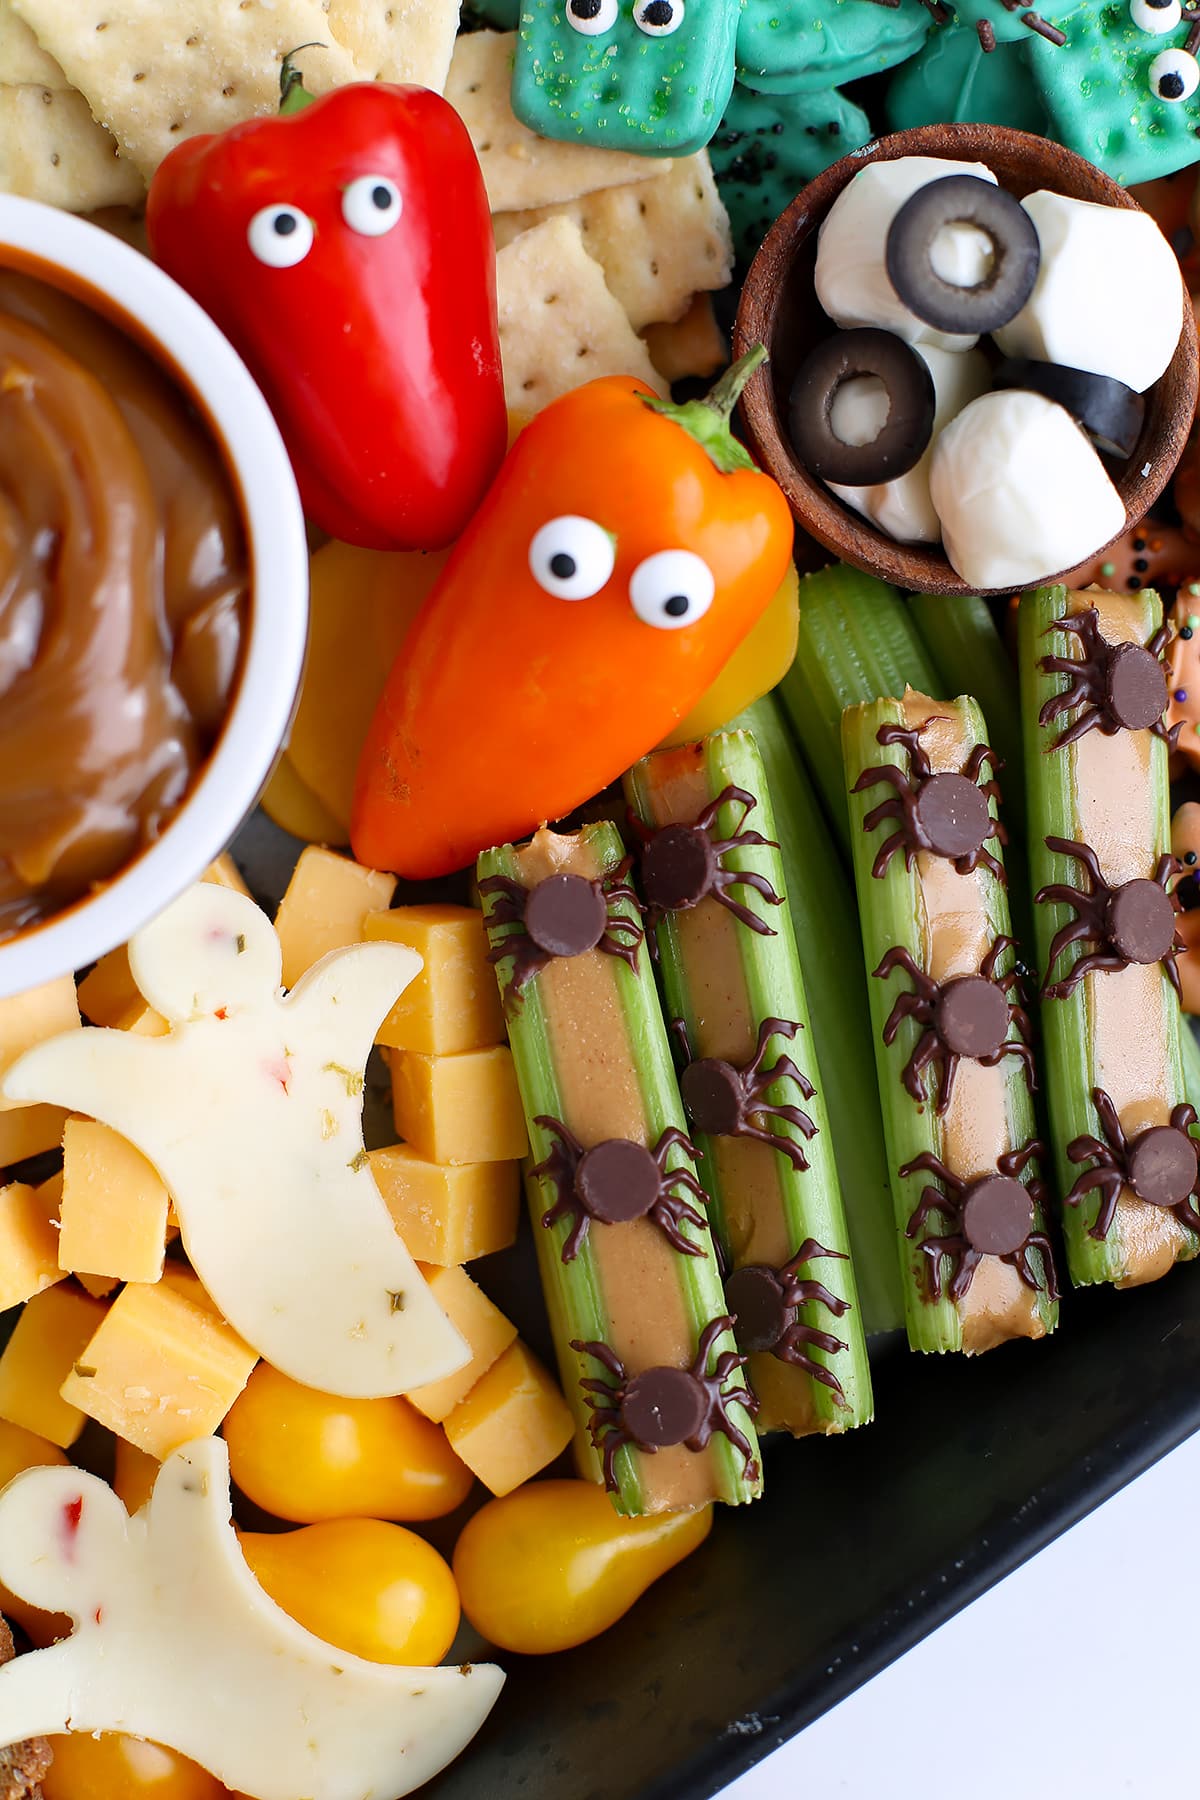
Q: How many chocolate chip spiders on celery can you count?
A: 12